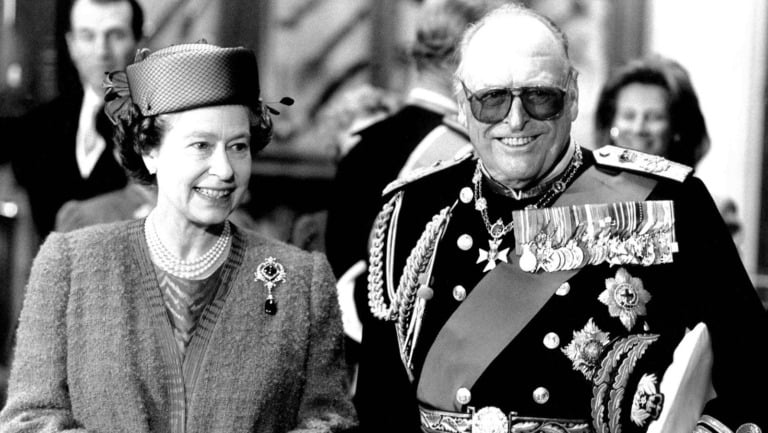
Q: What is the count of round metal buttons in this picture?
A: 7